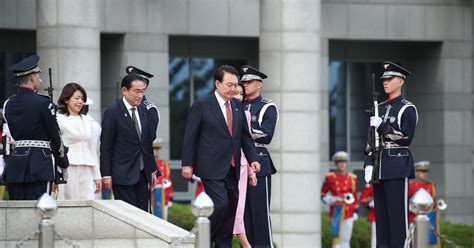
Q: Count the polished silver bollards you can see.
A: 3